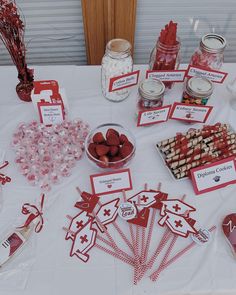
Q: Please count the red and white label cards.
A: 8